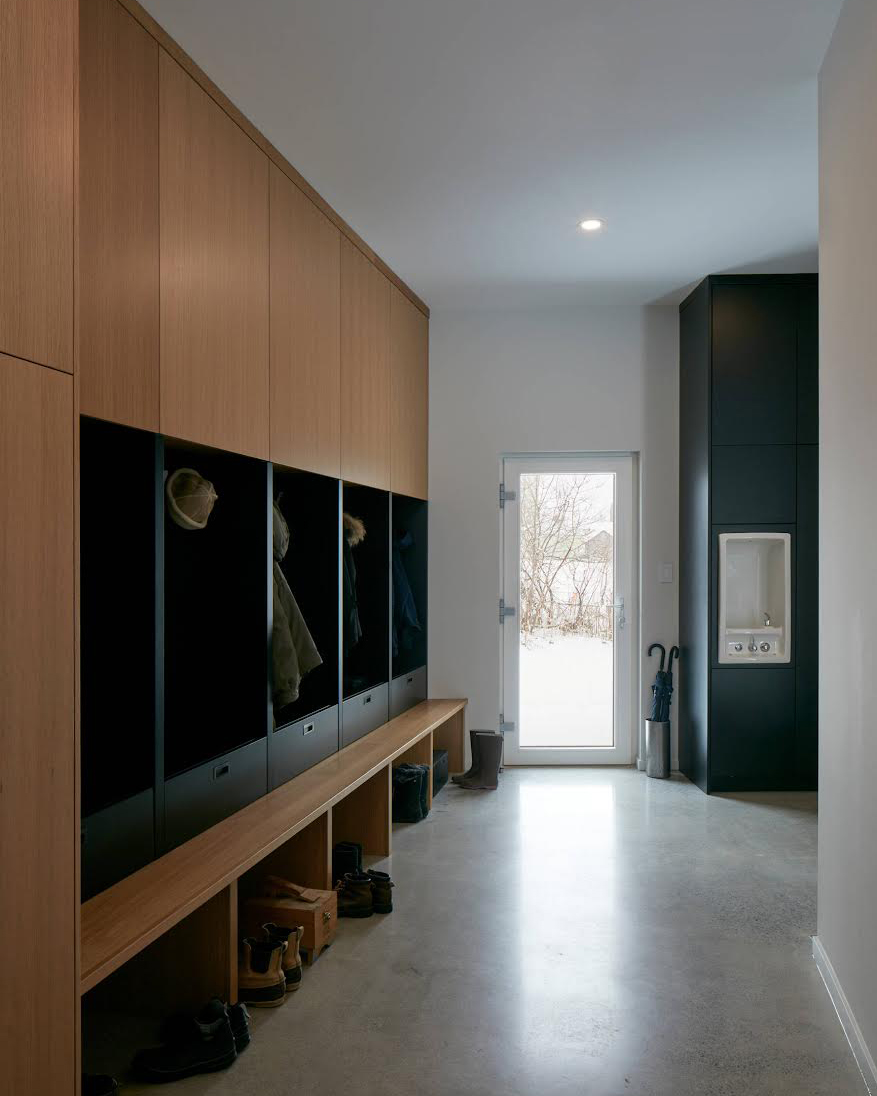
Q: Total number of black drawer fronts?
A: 5